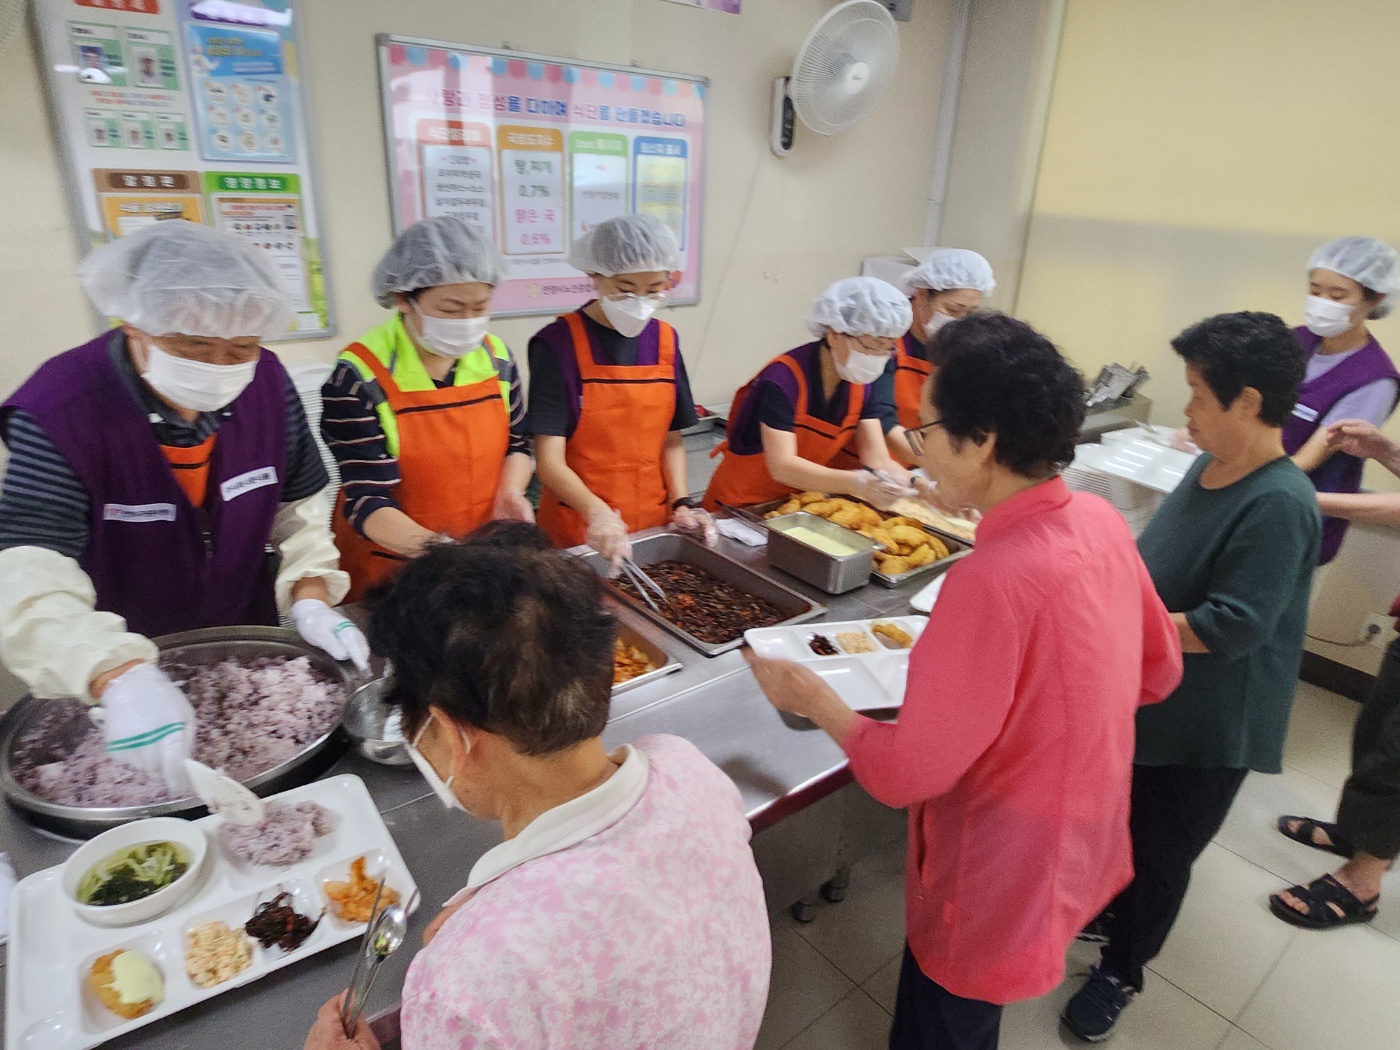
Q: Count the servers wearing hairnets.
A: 6